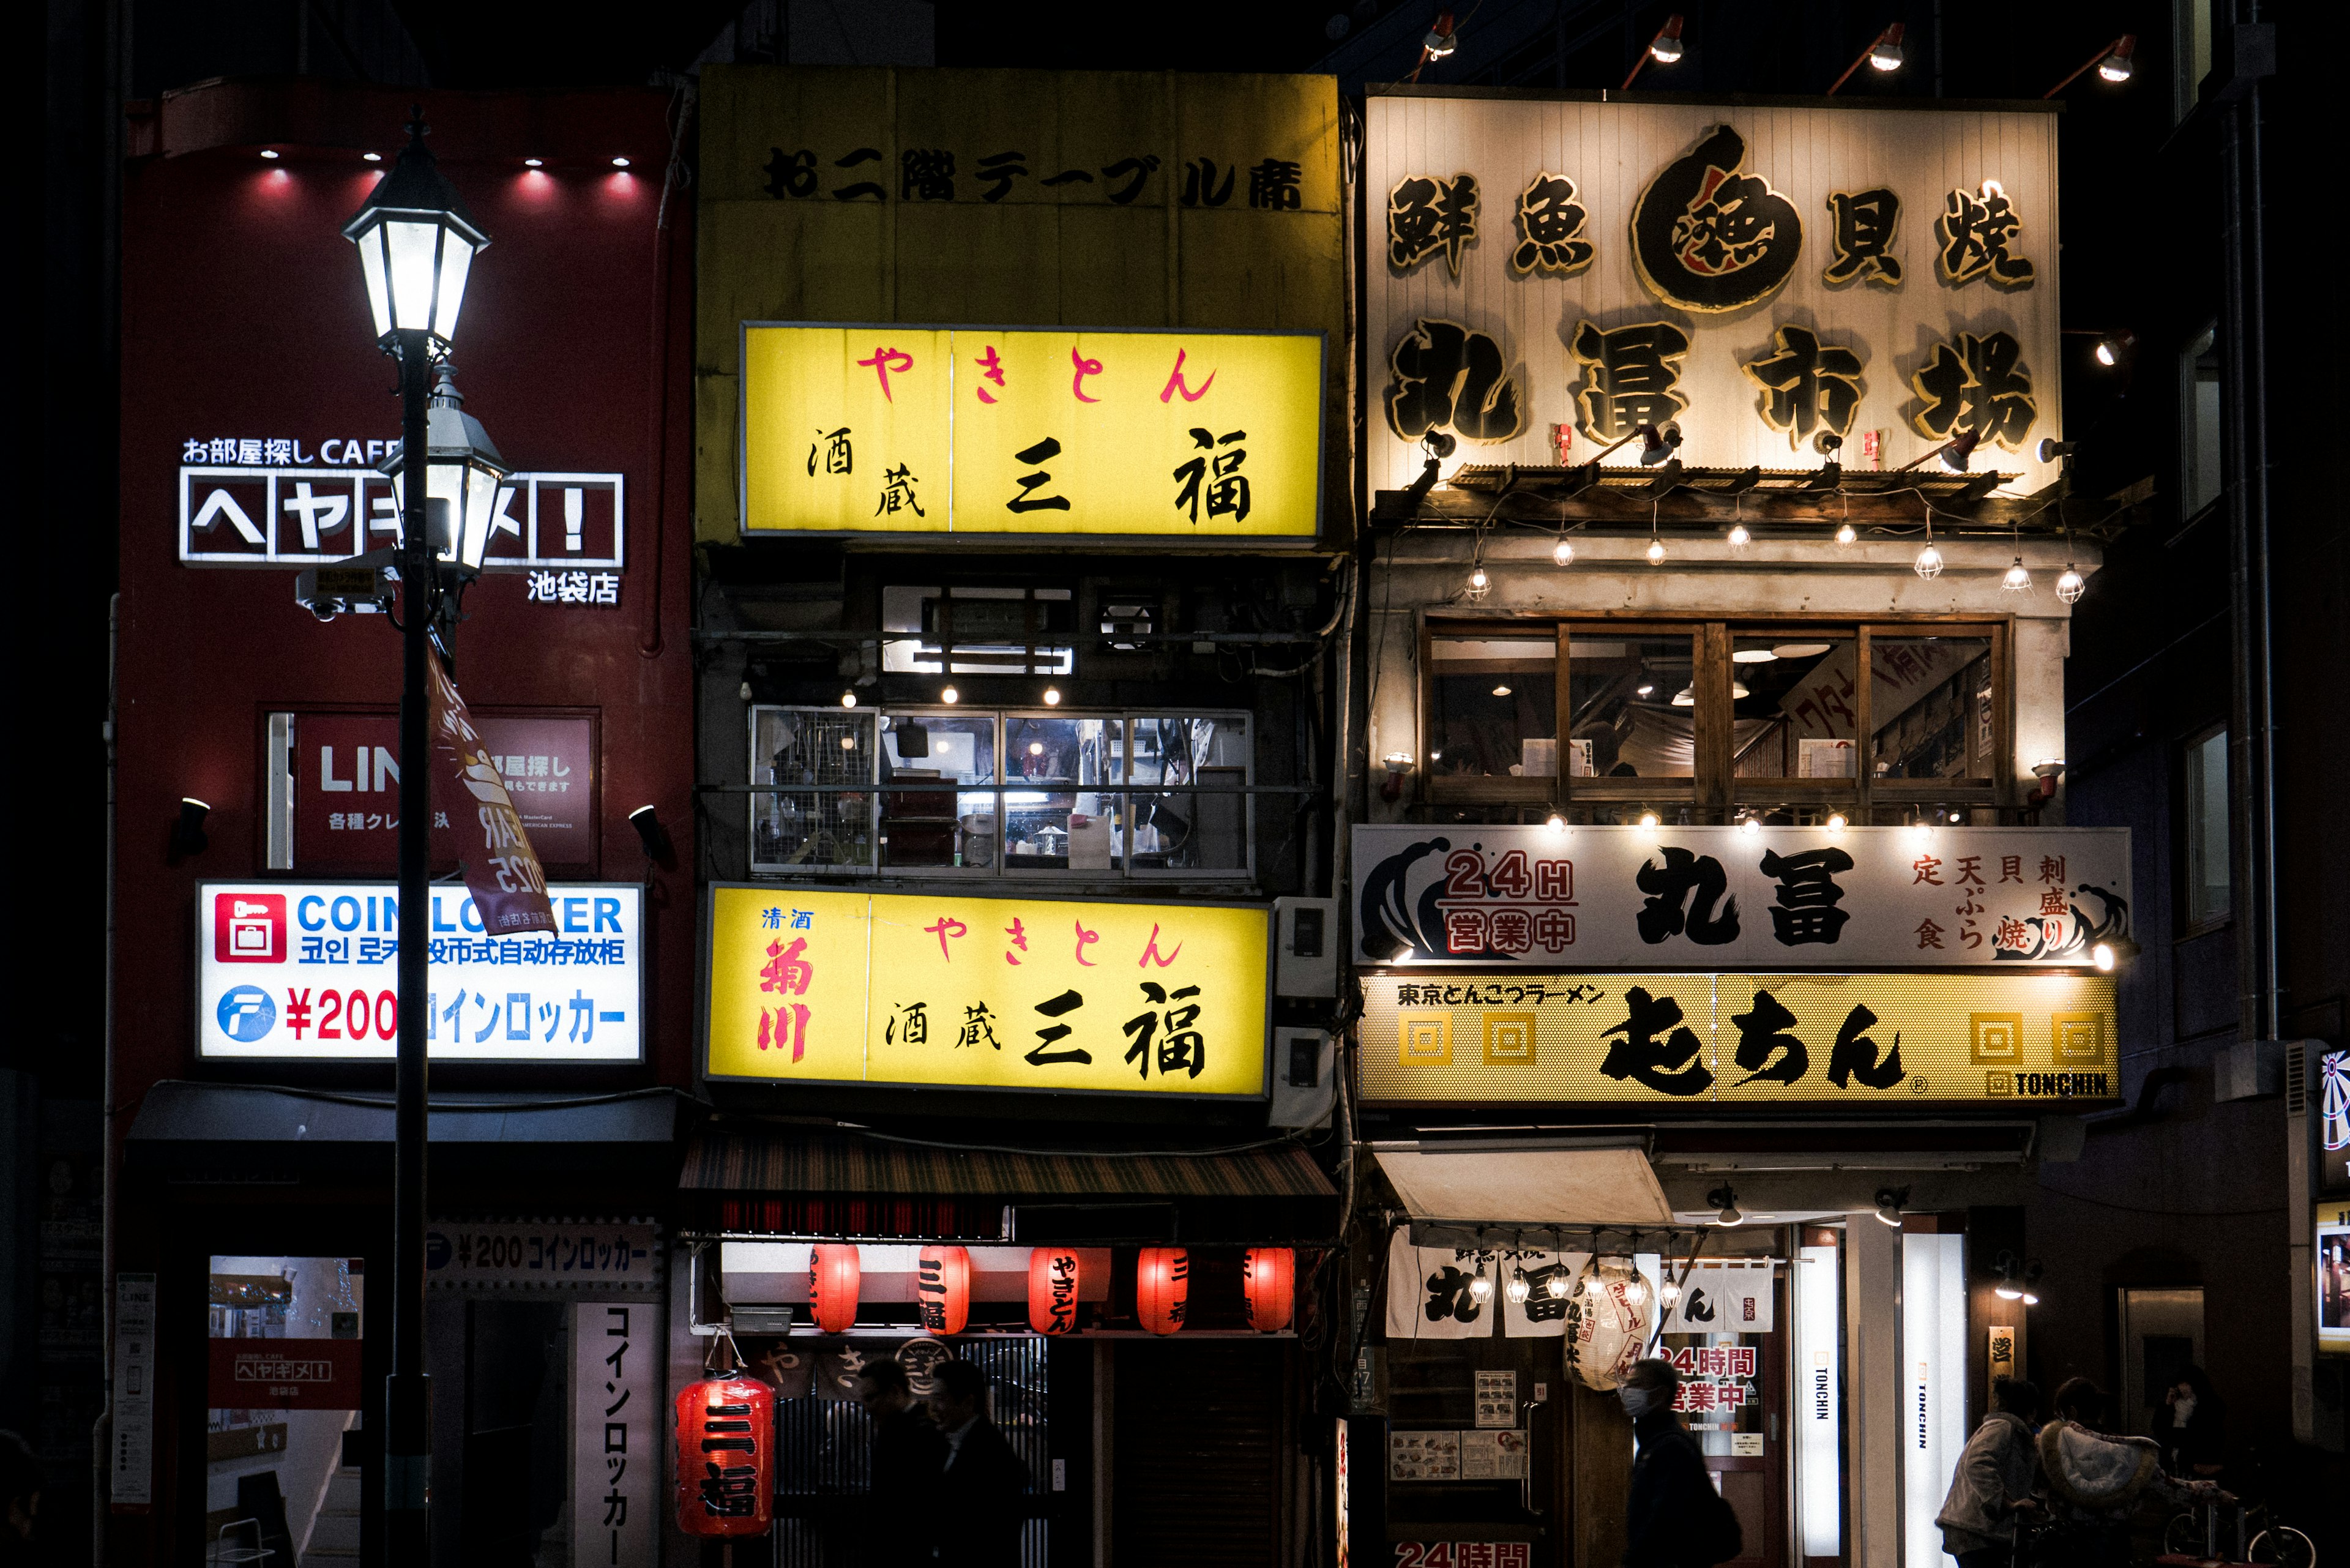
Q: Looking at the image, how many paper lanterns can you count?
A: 7